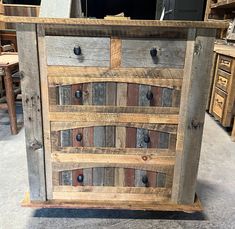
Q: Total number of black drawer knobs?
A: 8